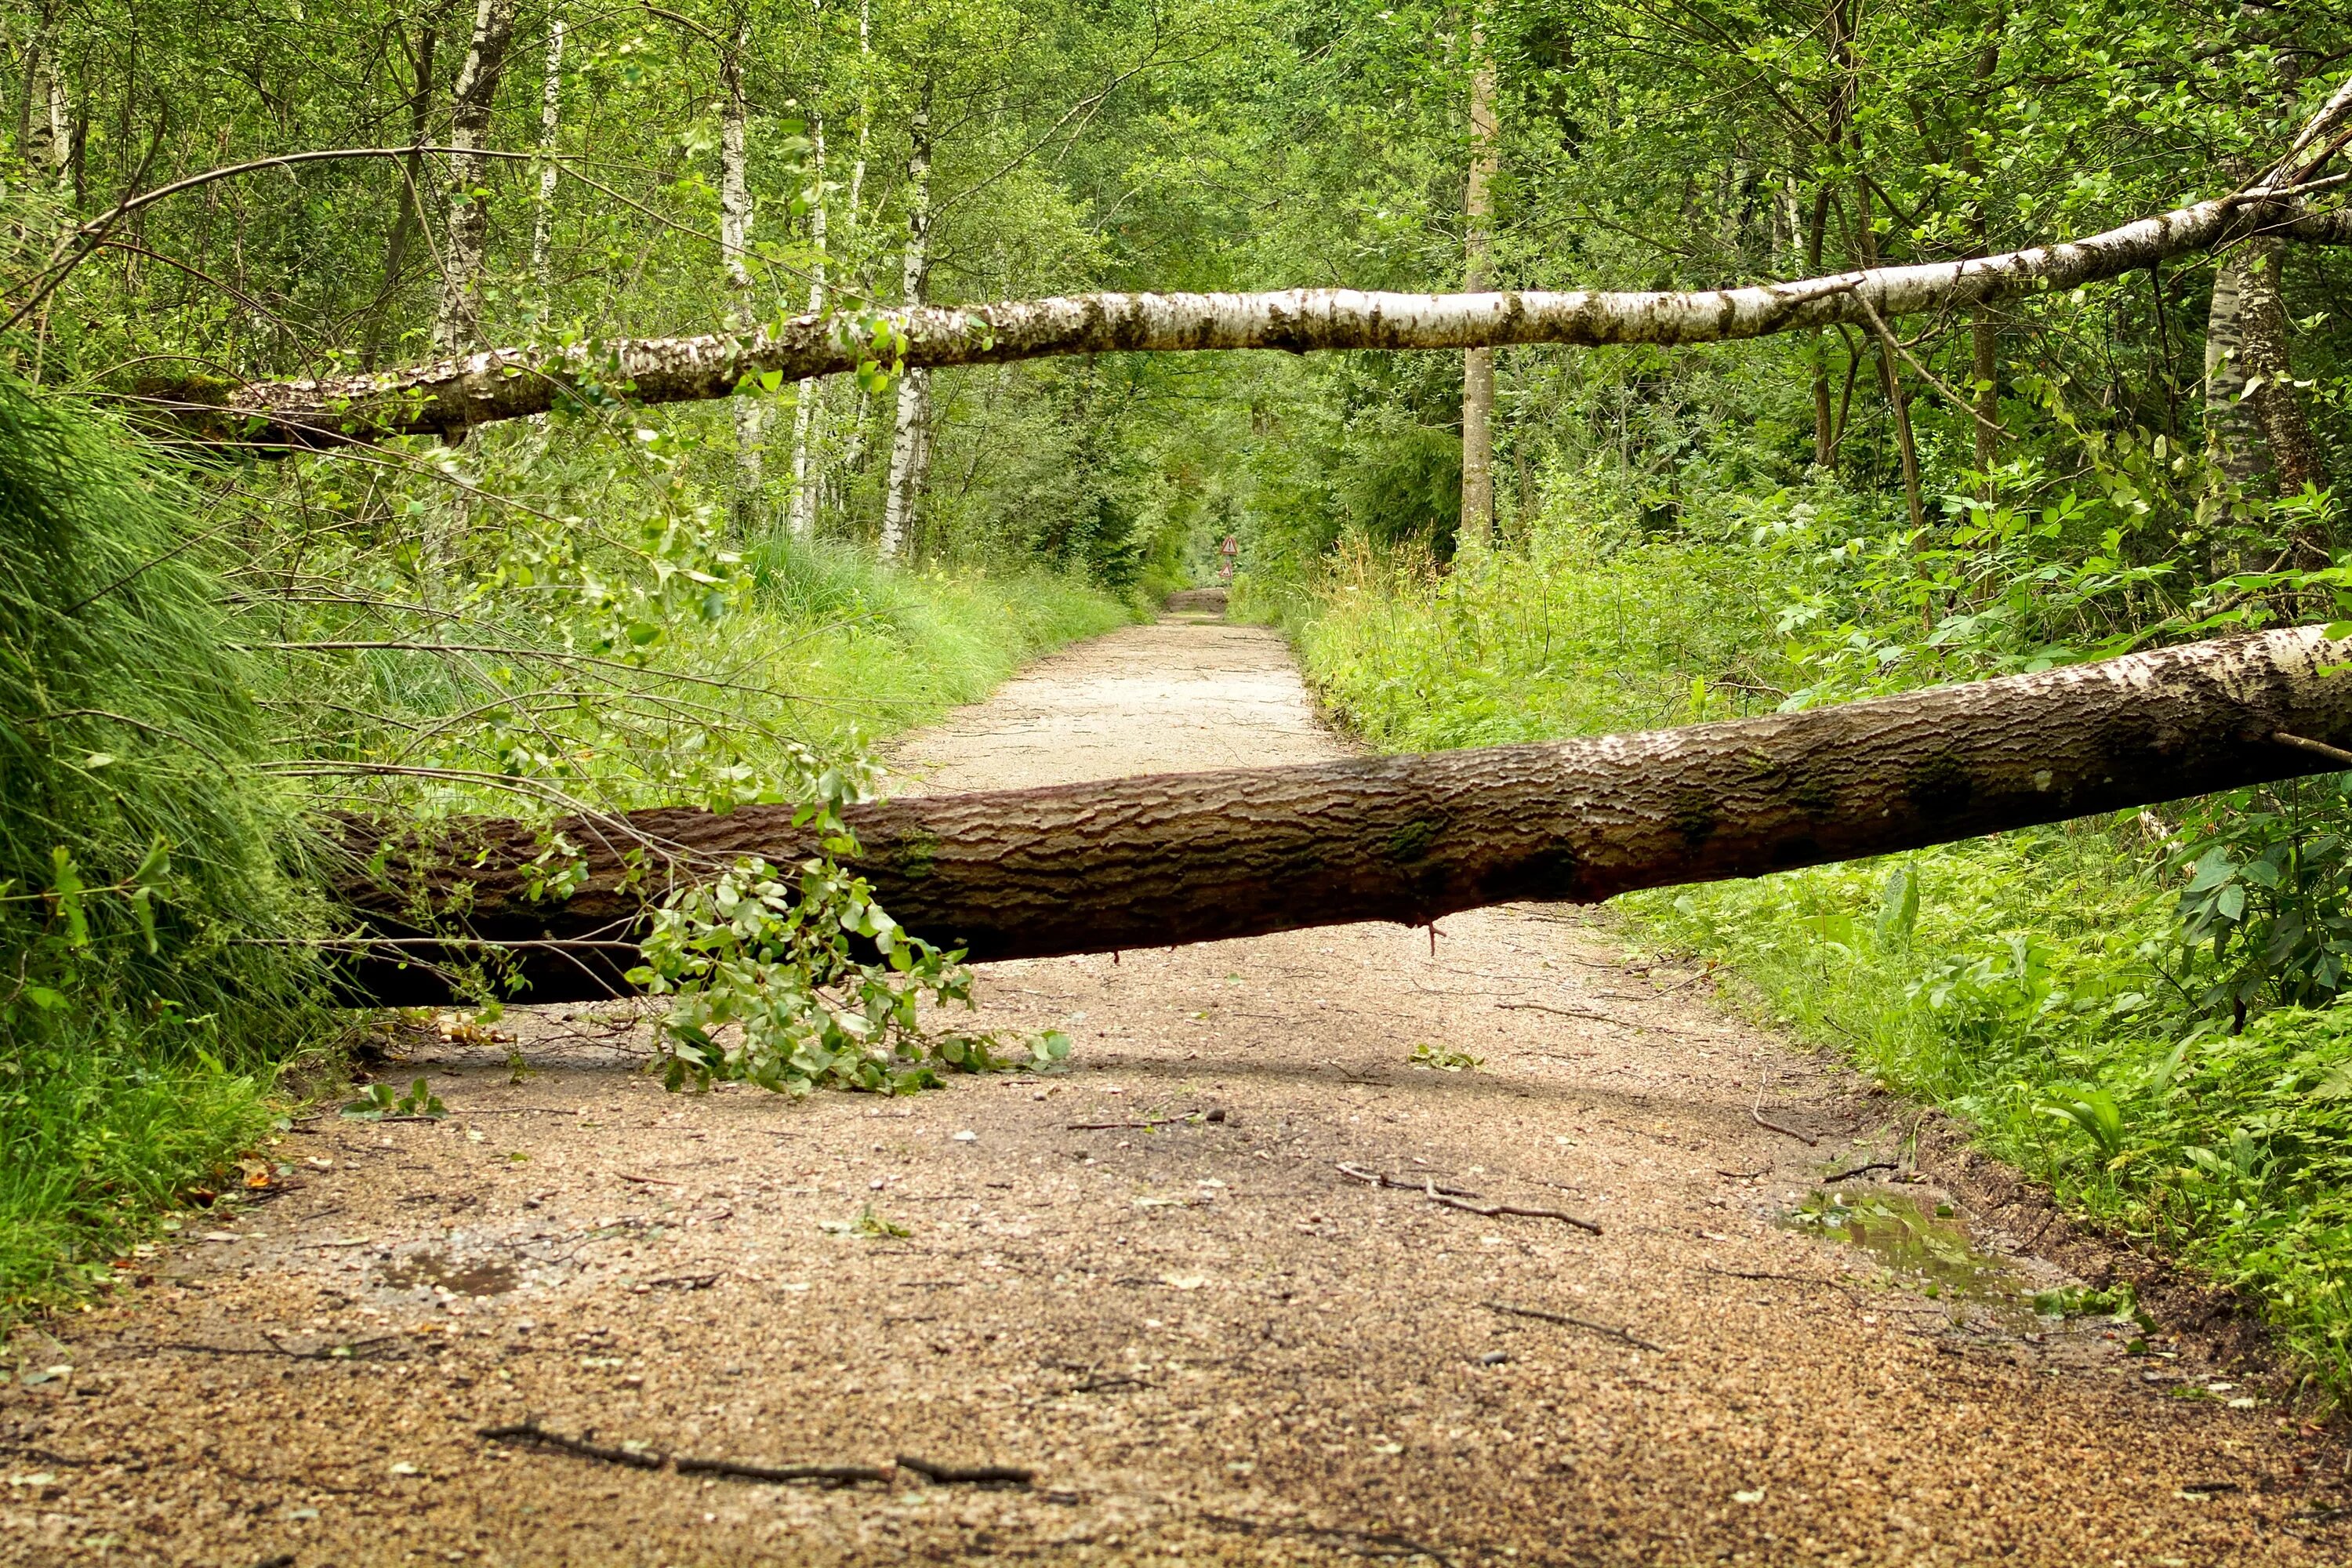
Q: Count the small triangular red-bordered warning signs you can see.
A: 2